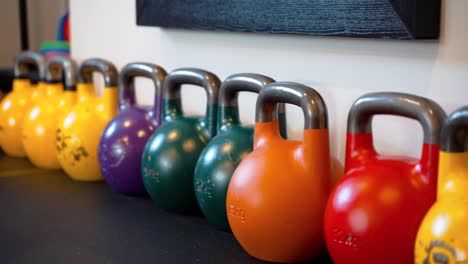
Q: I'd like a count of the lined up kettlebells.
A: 9